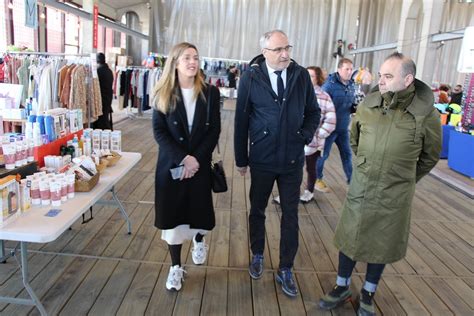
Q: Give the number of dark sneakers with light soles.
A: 2